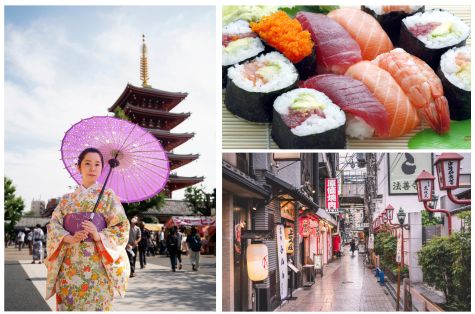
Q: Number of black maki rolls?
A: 6